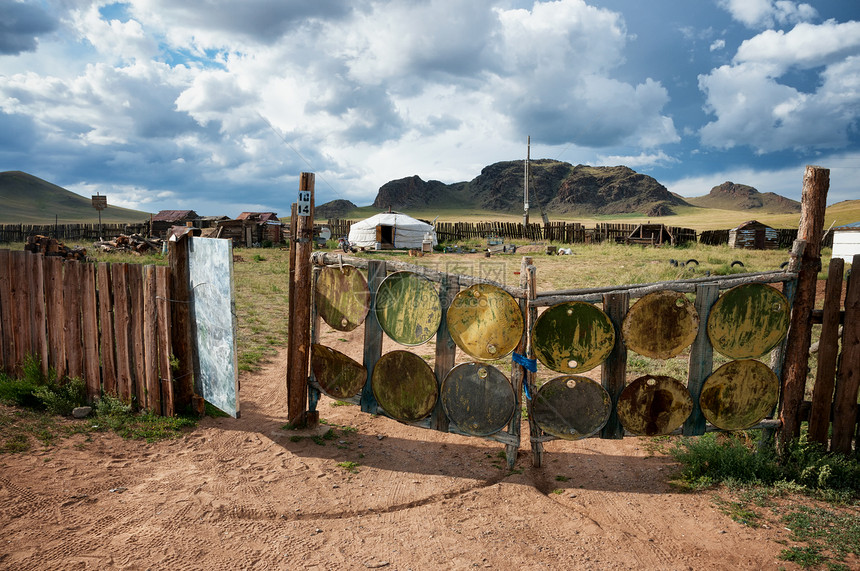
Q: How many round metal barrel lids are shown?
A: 12